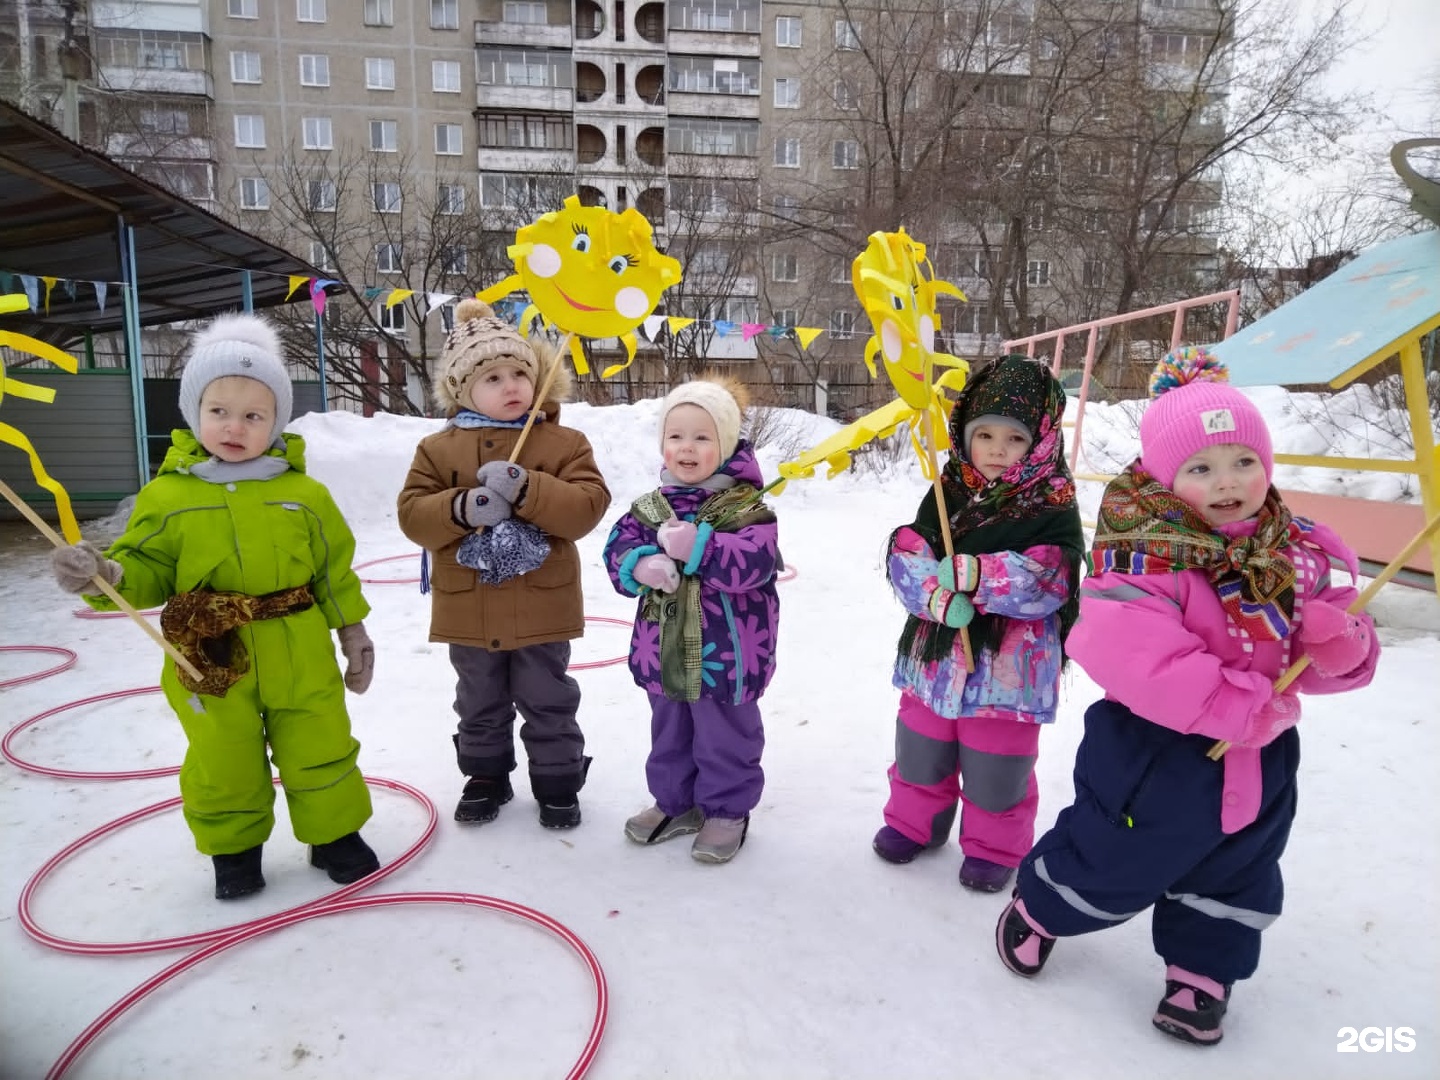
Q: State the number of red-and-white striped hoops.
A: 8